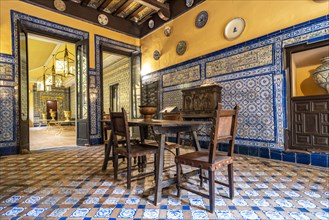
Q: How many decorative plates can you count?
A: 9